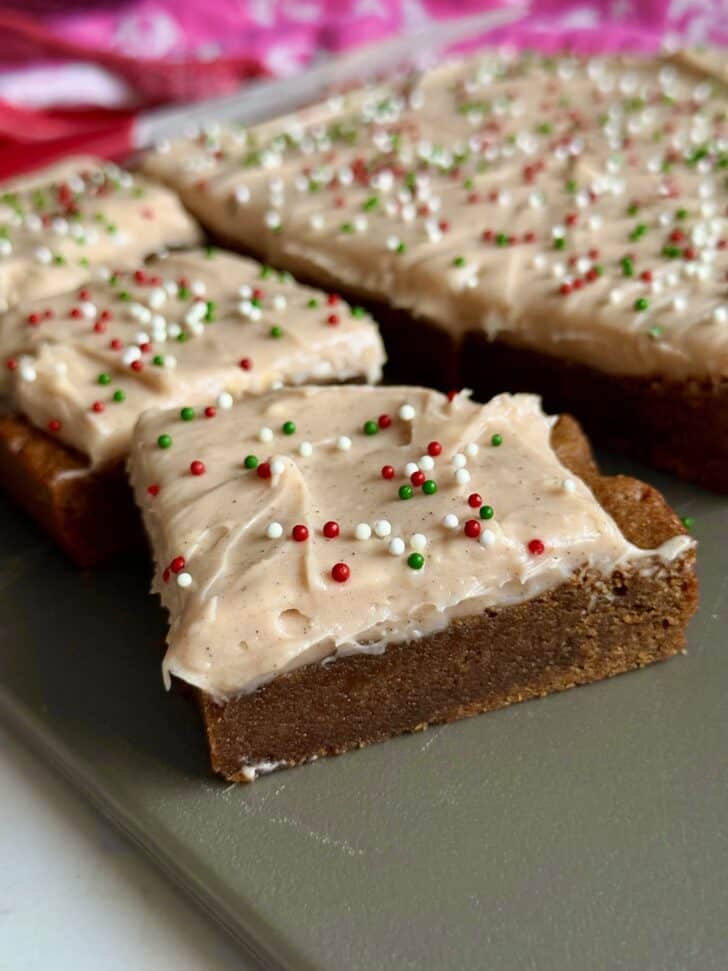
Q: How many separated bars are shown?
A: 3